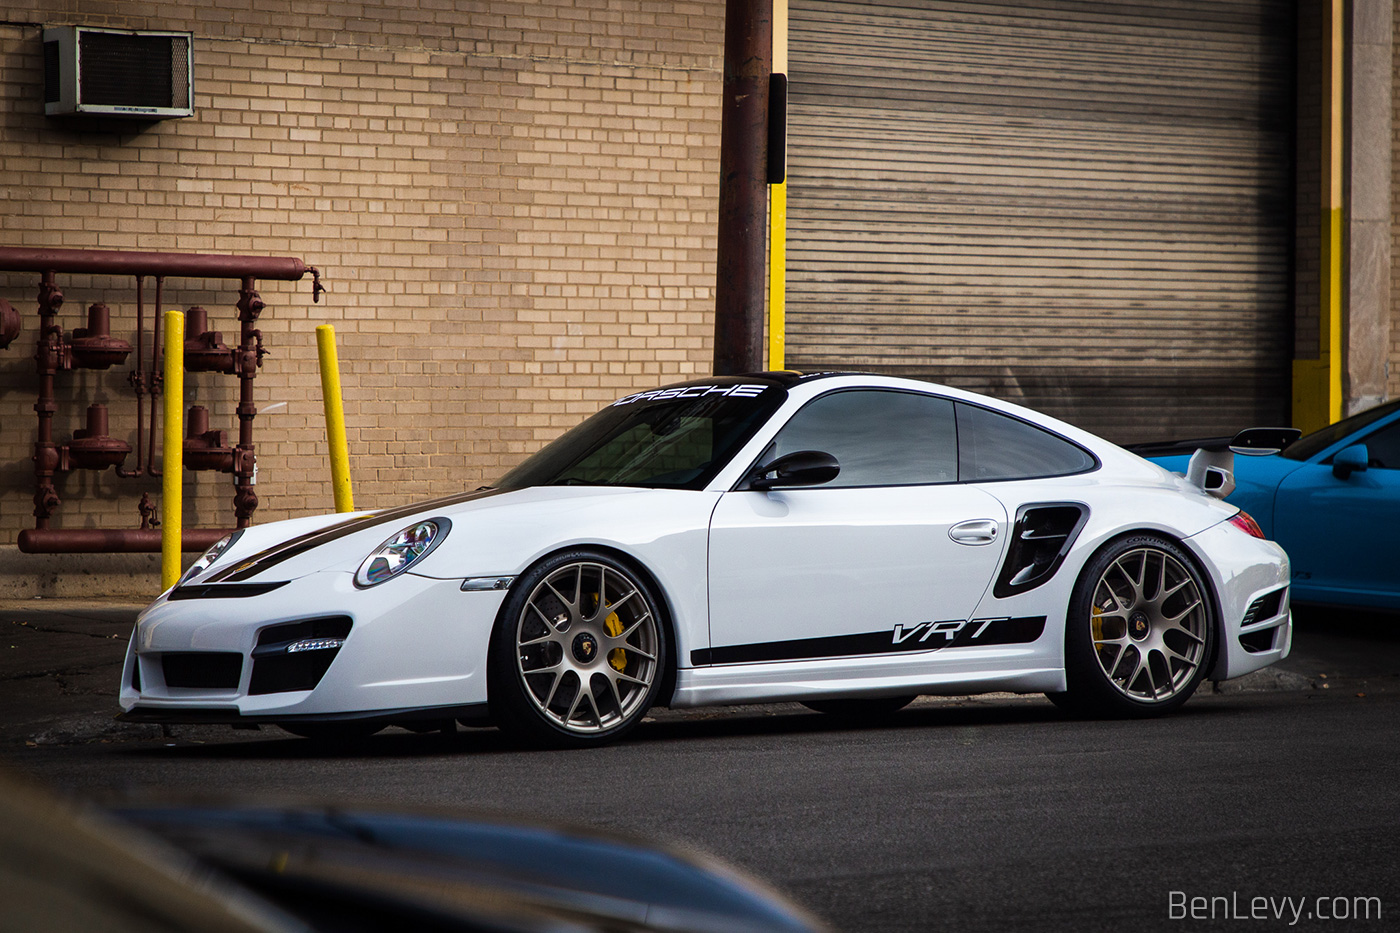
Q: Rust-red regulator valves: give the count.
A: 4